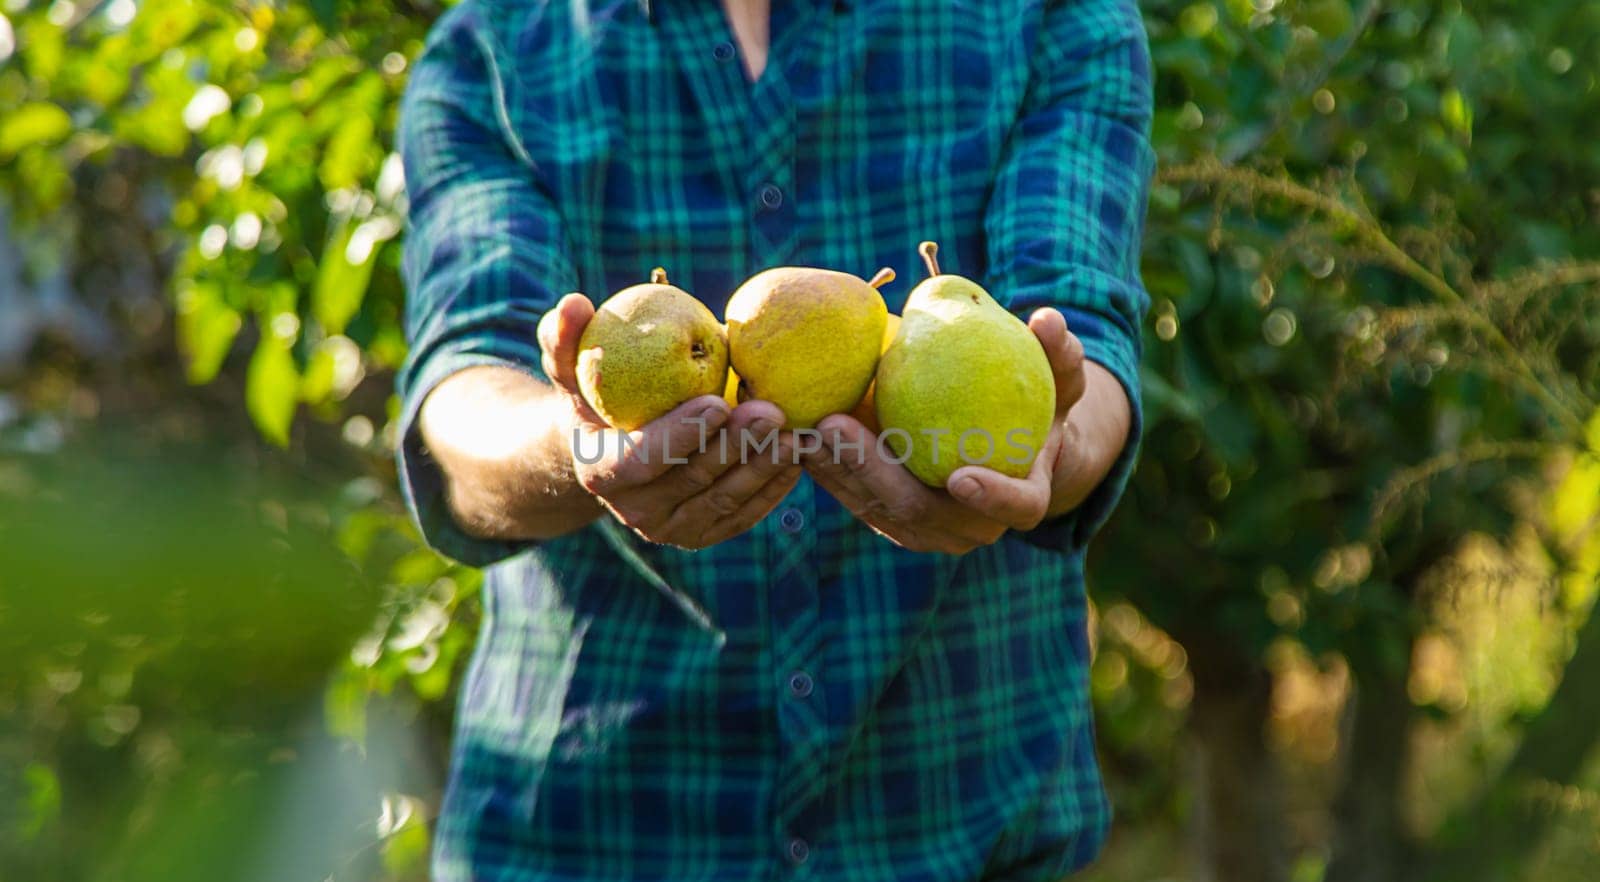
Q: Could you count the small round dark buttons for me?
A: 5